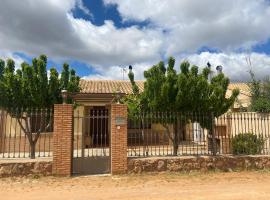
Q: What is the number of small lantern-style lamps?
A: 2